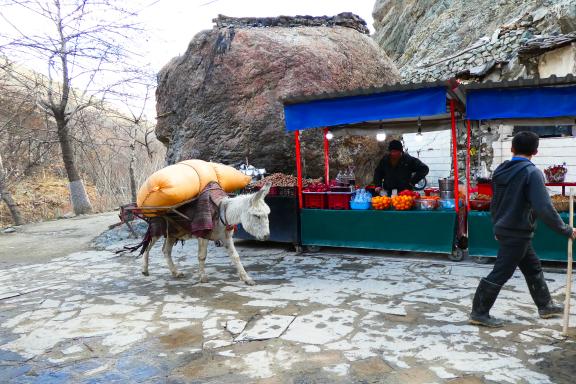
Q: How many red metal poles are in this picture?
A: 4